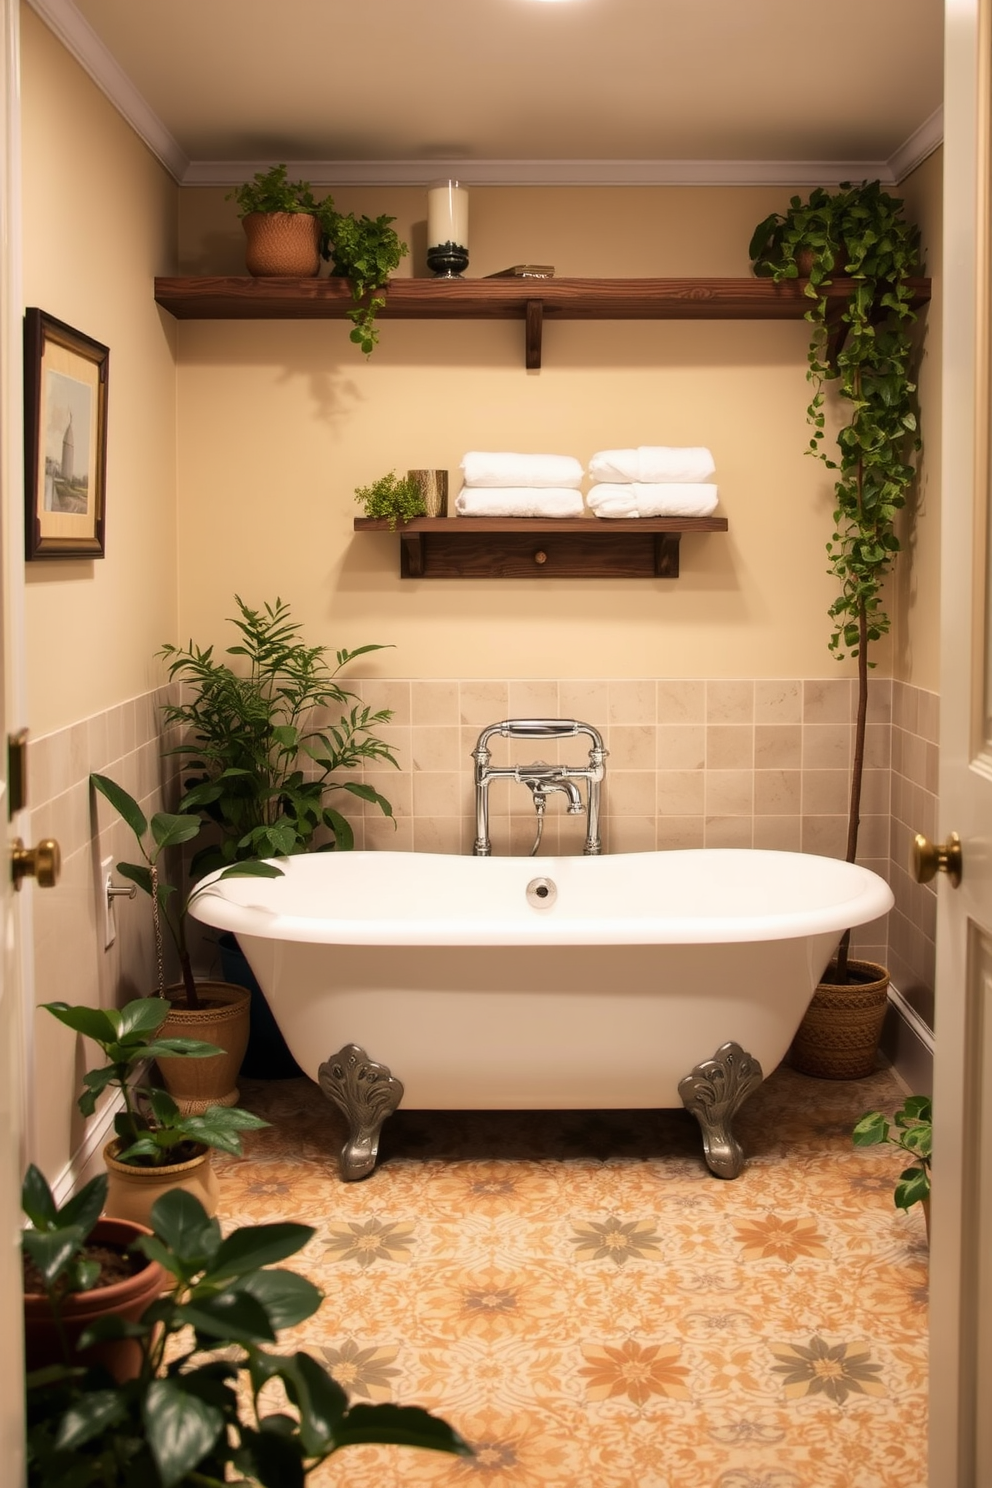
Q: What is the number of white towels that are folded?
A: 4